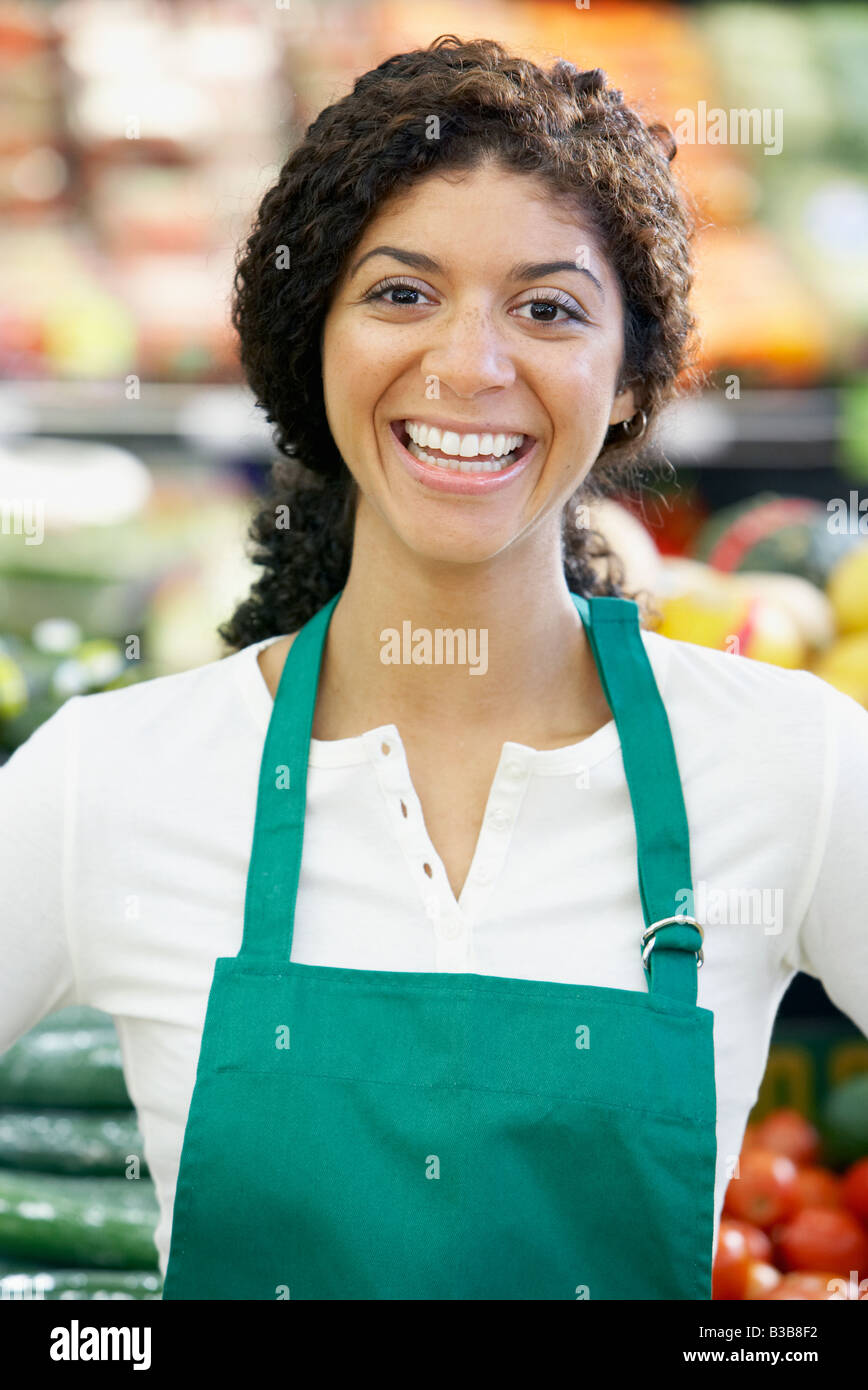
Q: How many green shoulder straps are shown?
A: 2